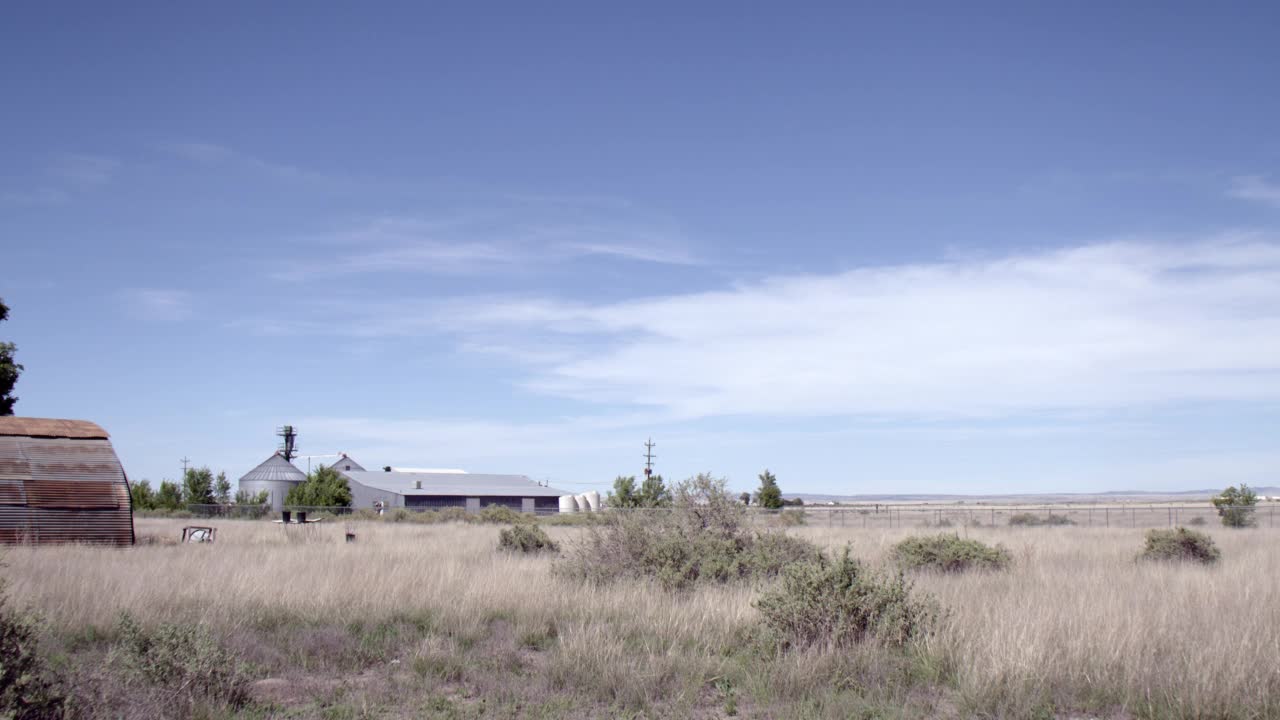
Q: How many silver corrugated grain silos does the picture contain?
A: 1